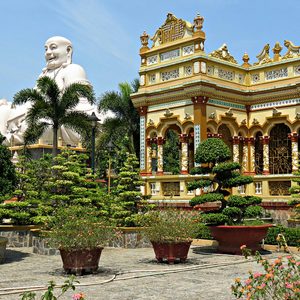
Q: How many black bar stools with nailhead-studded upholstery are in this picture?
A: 0